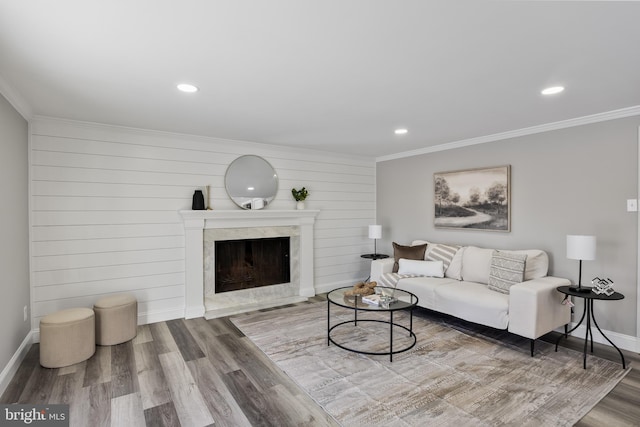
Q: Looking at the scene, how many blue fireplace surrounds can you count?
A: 0